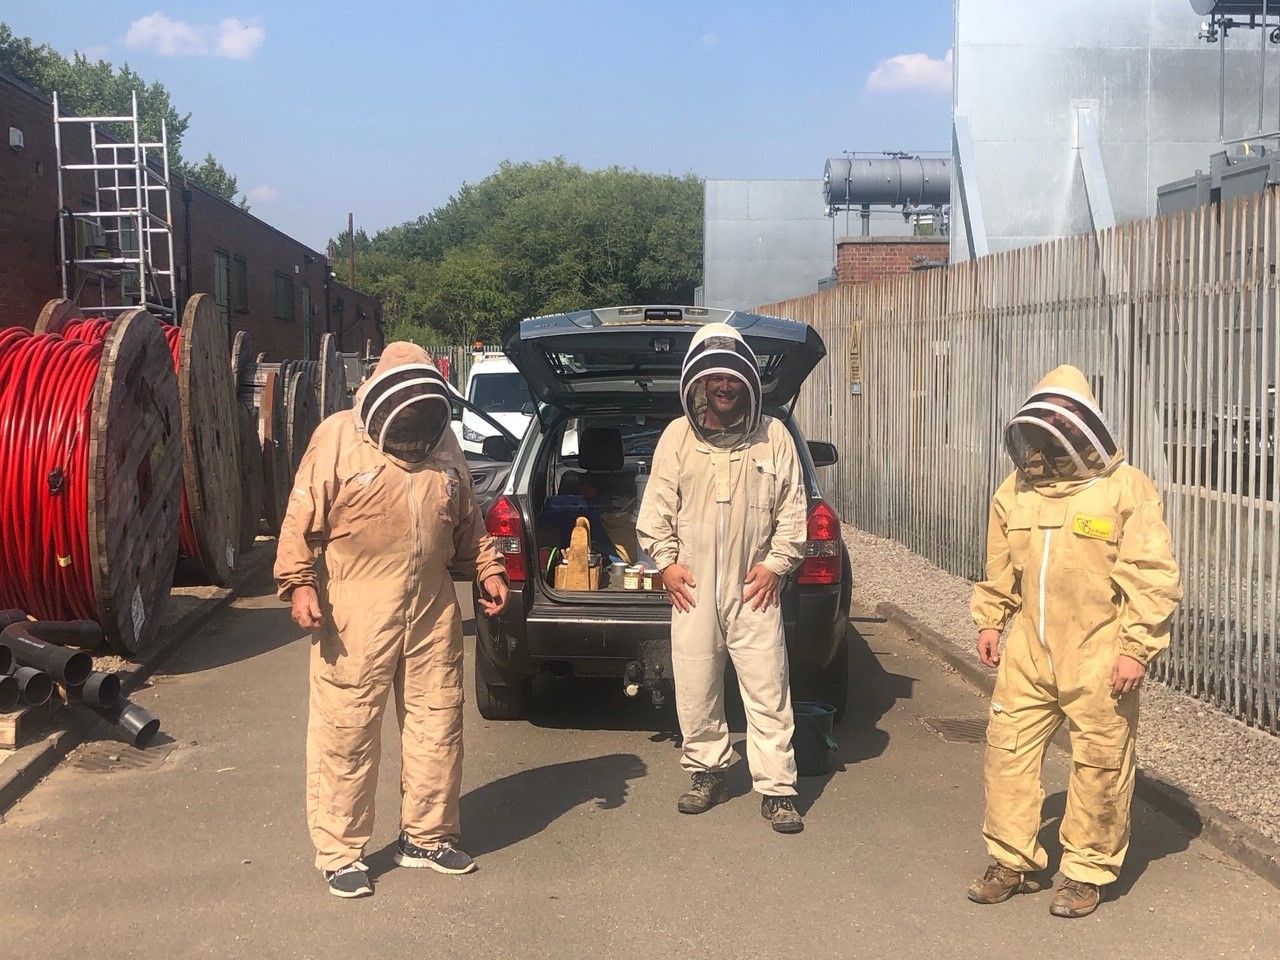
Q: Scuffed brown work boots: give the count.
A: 4